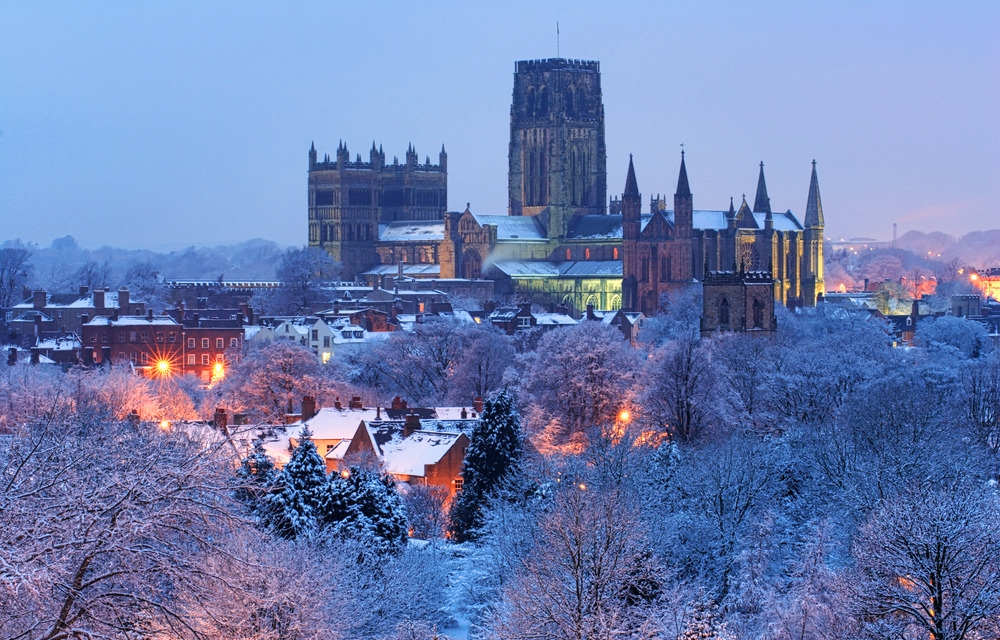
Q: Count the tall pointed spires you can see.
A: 4